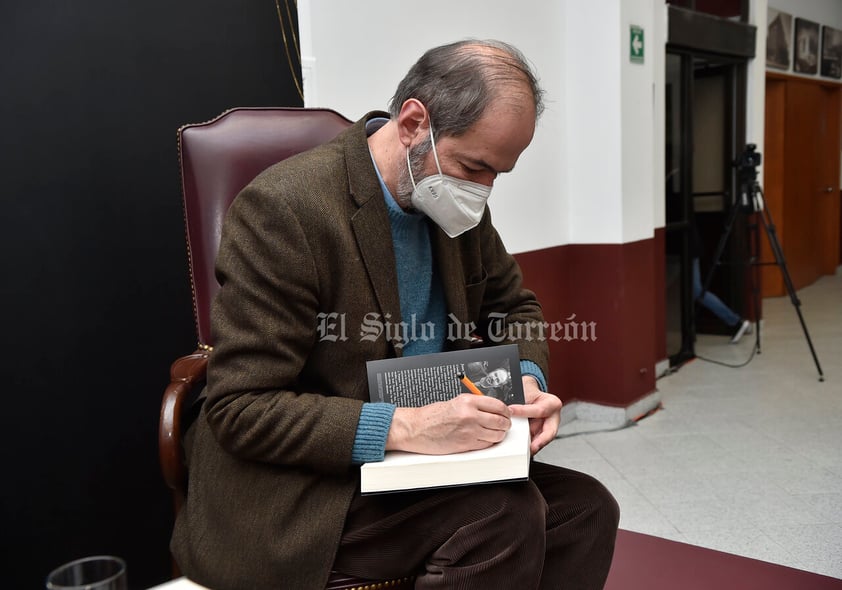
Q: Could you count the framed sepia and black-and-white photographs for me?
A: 3